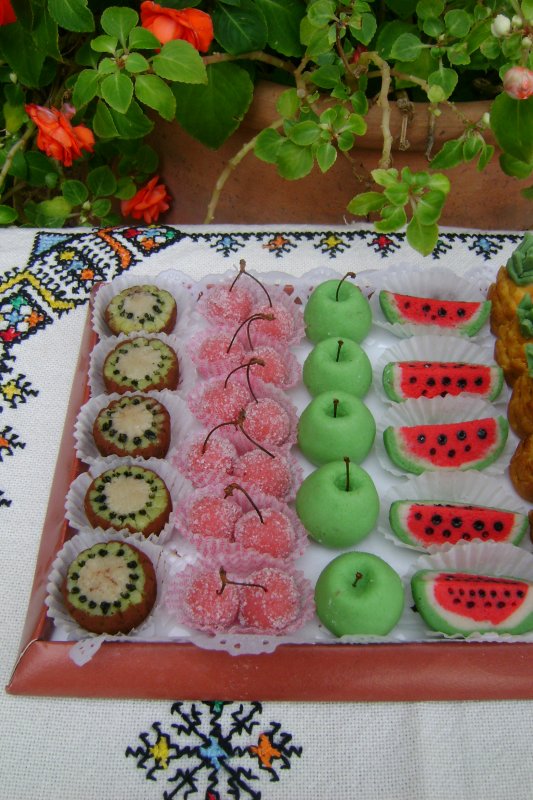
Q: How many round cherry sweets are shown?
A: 12